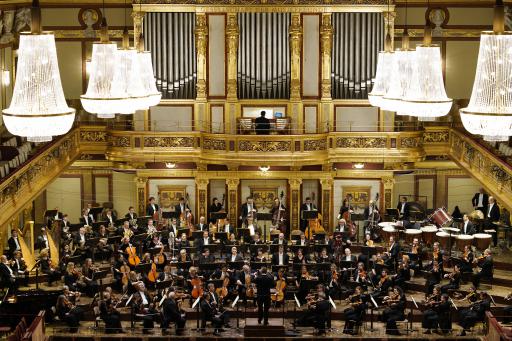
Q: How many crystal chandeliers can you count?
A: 8